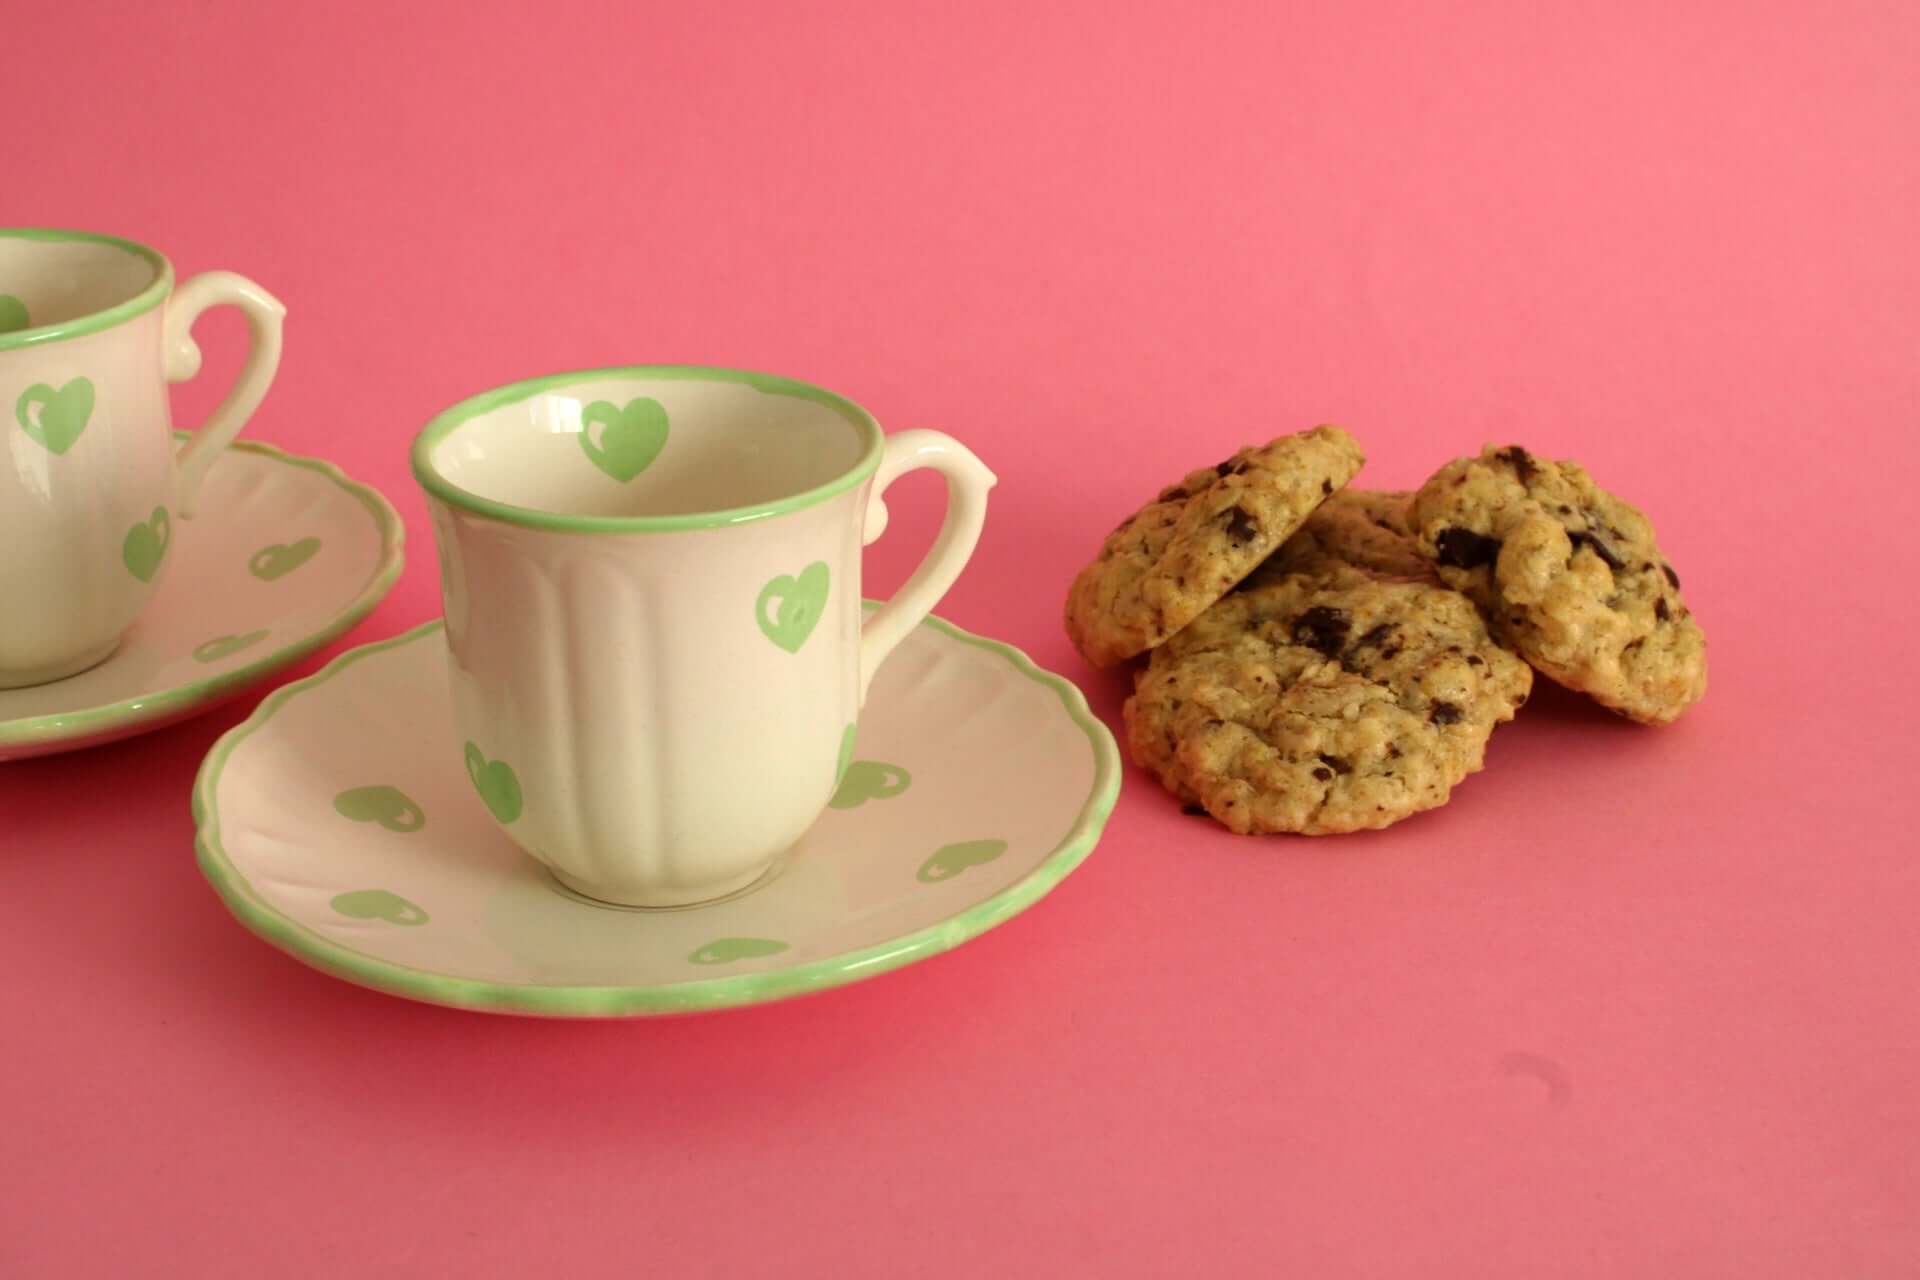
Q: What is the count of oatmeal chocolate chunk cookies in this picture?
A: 4